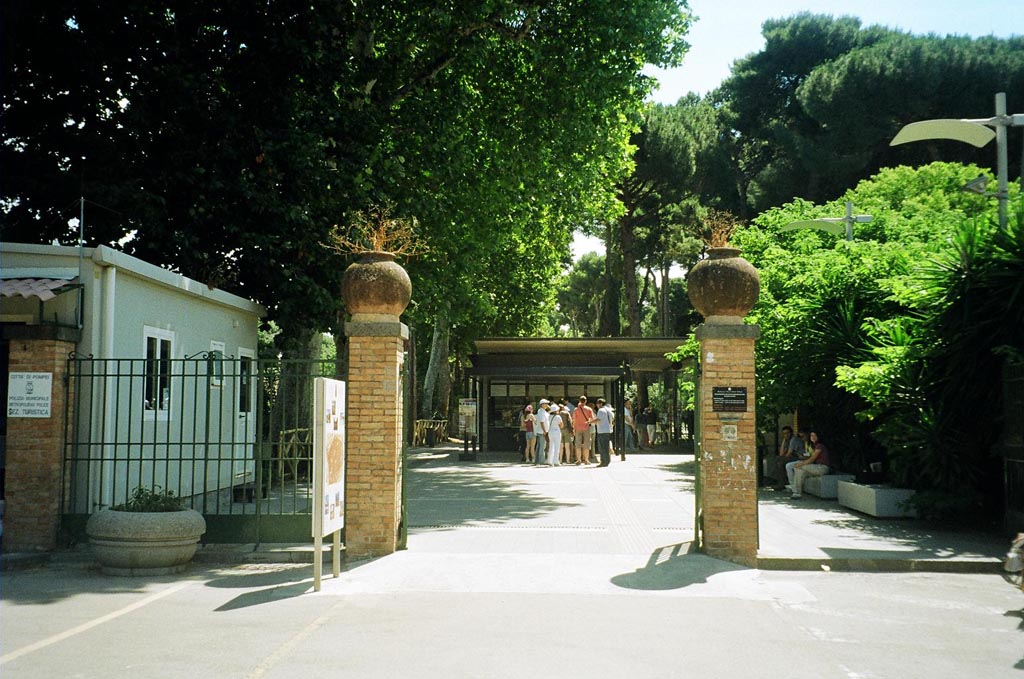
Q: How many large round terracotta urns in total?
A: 2